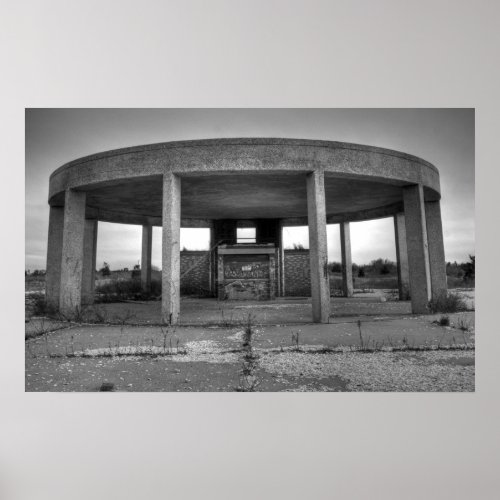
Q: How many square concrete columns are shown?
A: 10